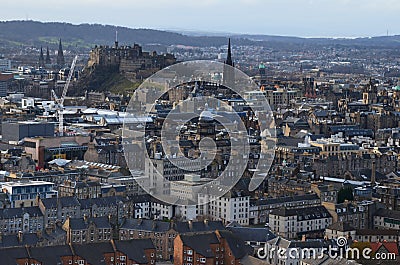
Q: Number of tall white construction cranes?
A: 1